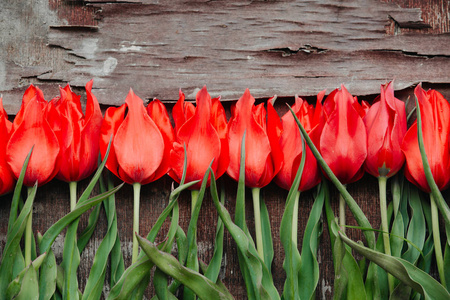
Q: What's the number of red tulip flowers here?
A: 10